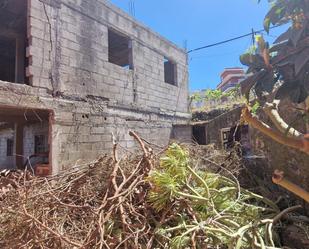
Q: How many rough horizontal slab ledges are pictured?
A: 1